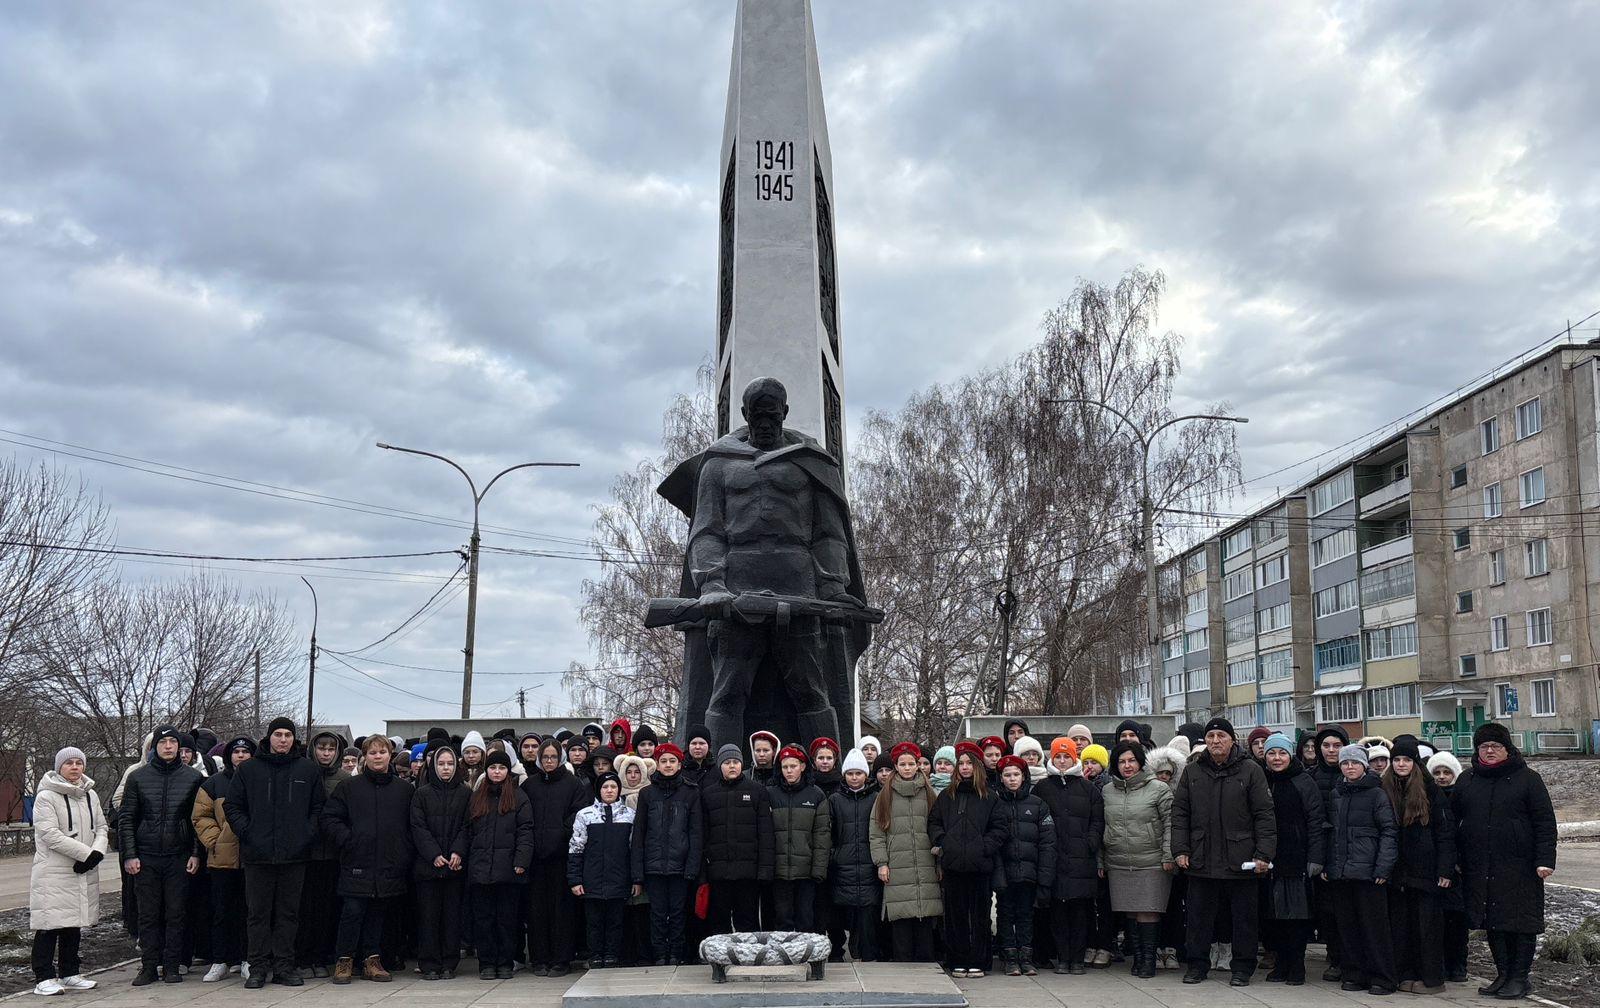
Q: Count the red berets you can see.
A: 8